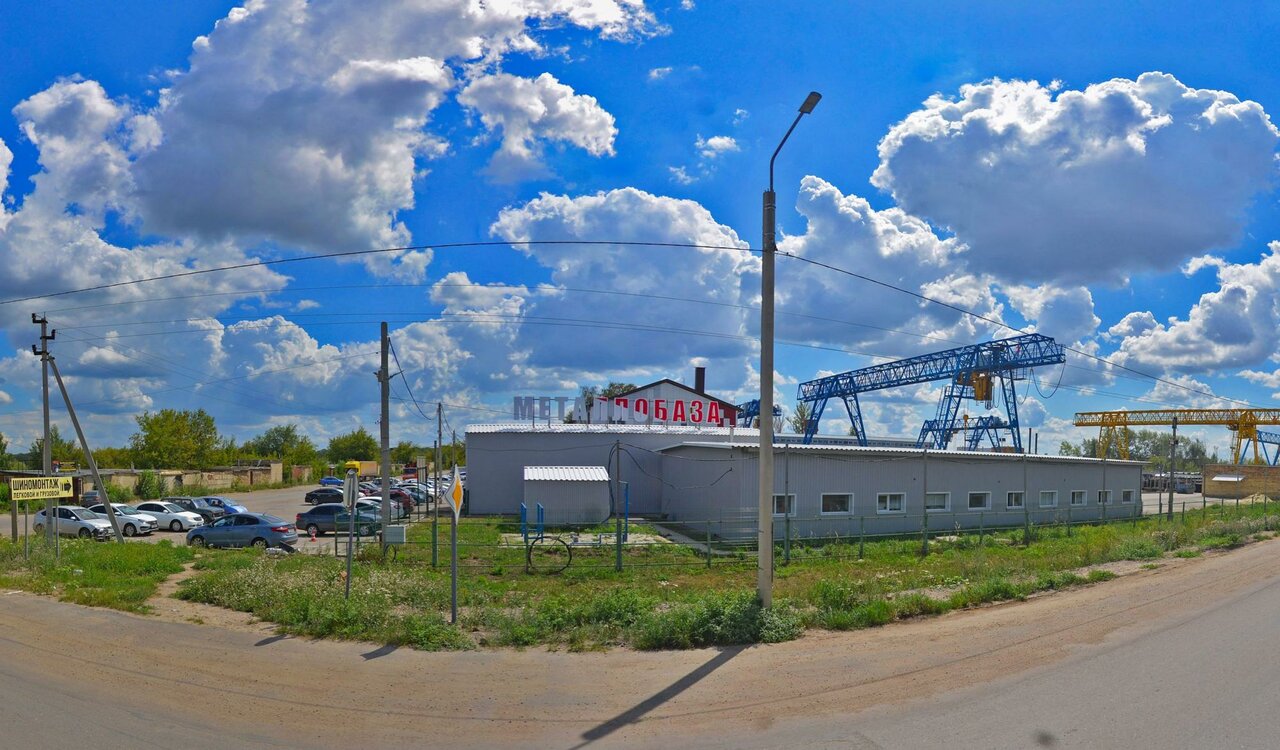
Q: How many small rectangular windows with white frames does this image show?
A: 10